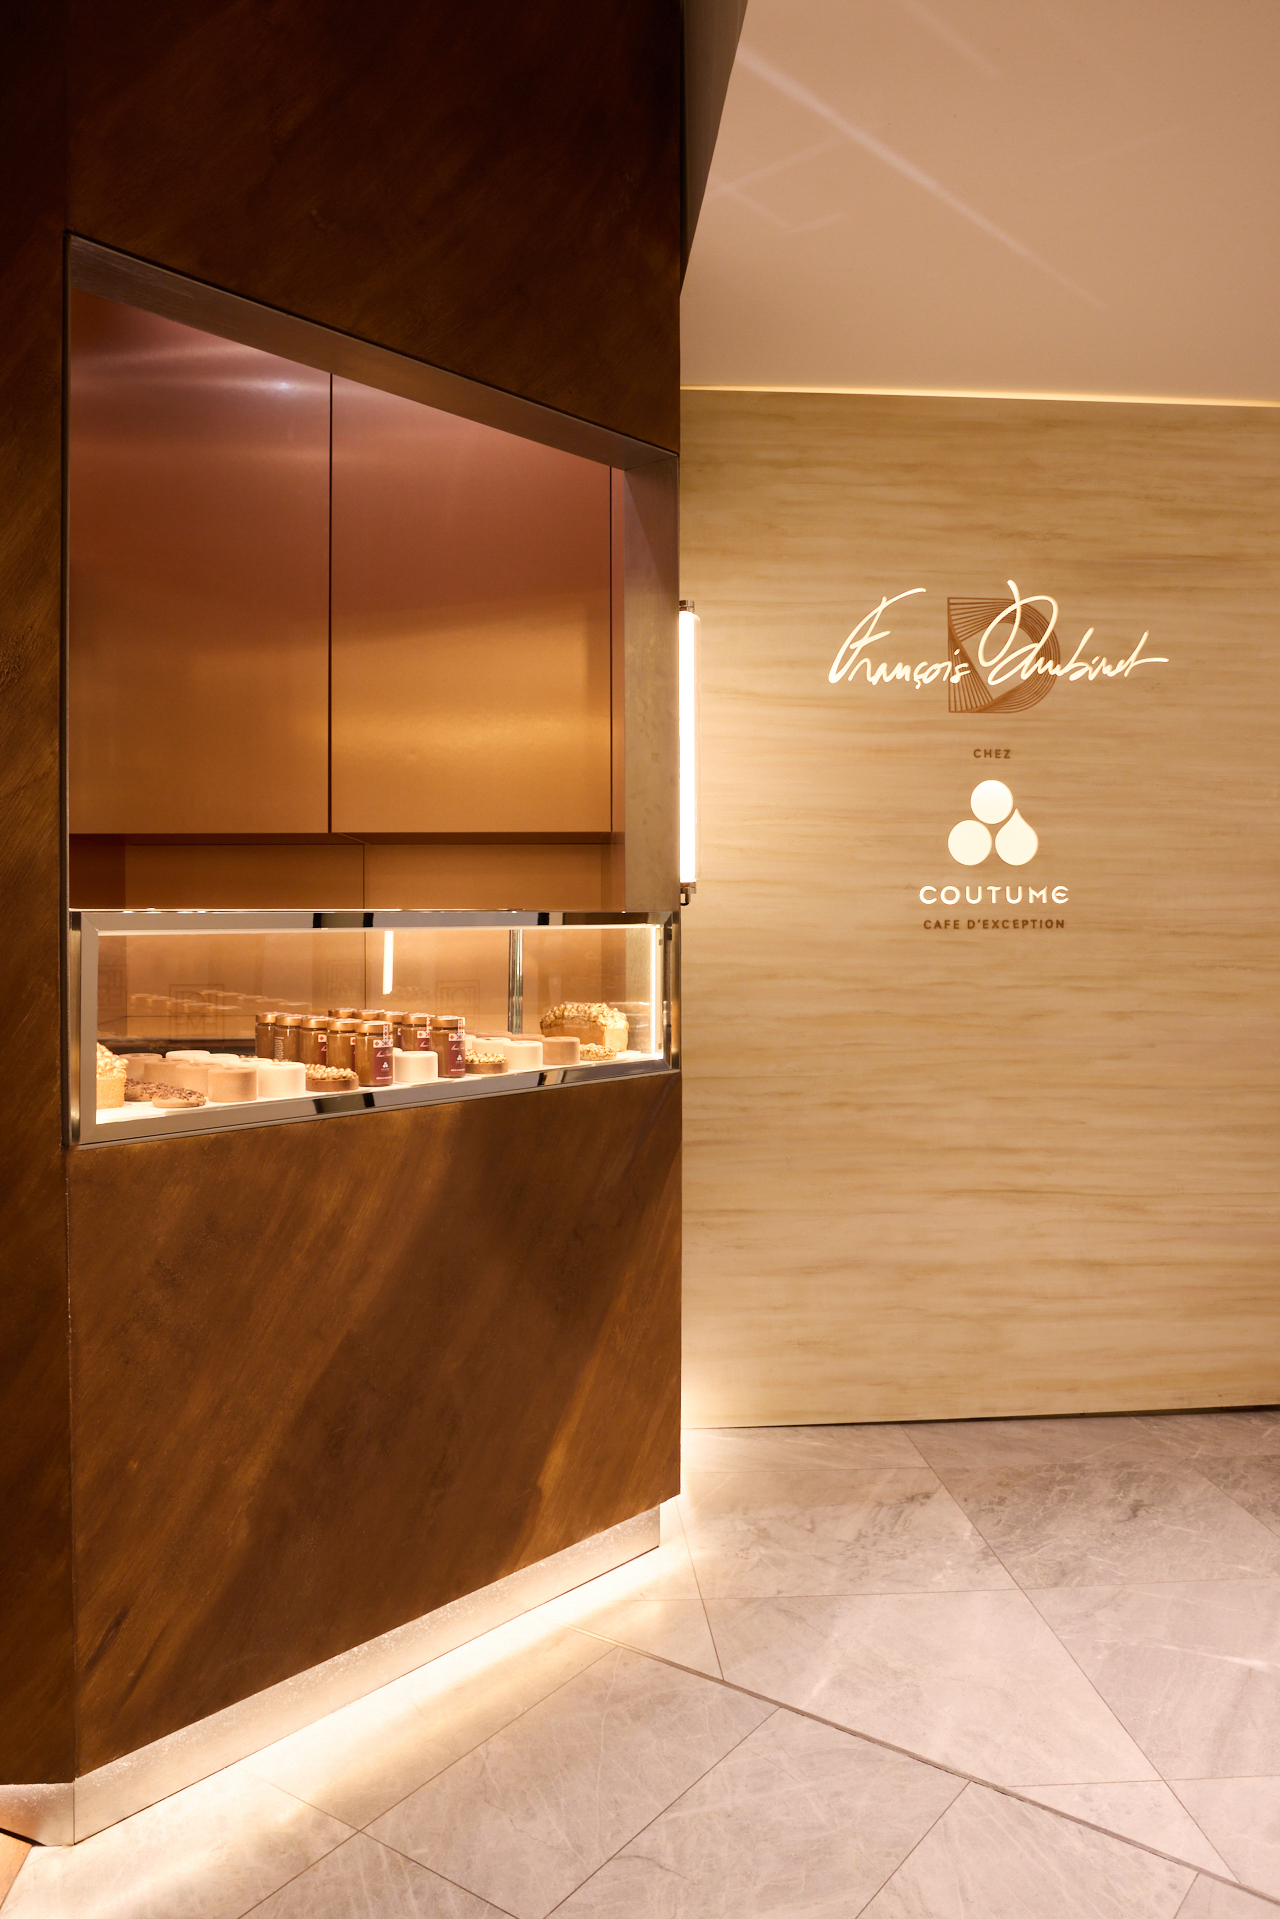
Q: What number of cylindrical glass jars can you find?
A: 10